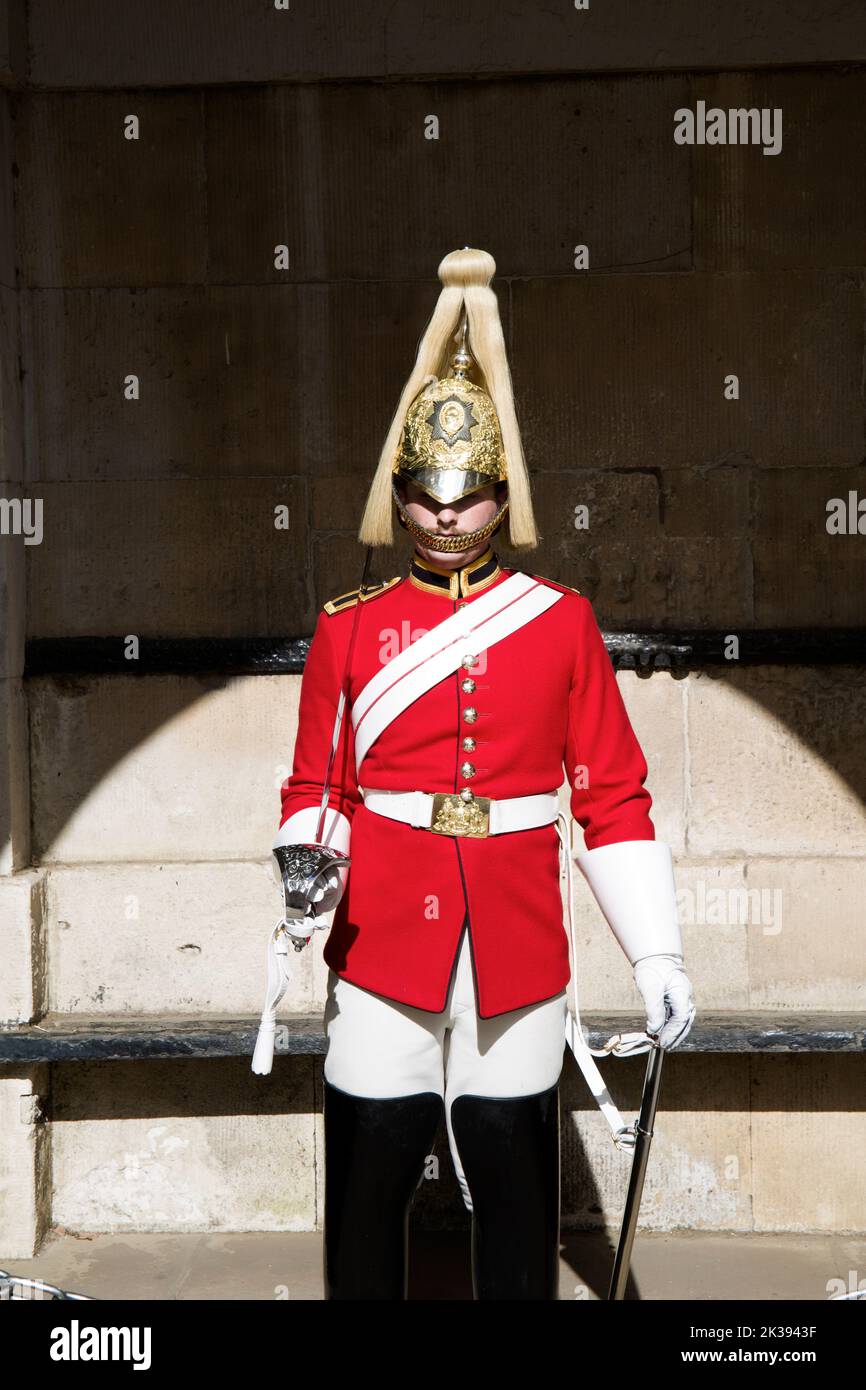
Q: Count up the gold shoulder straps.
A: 2